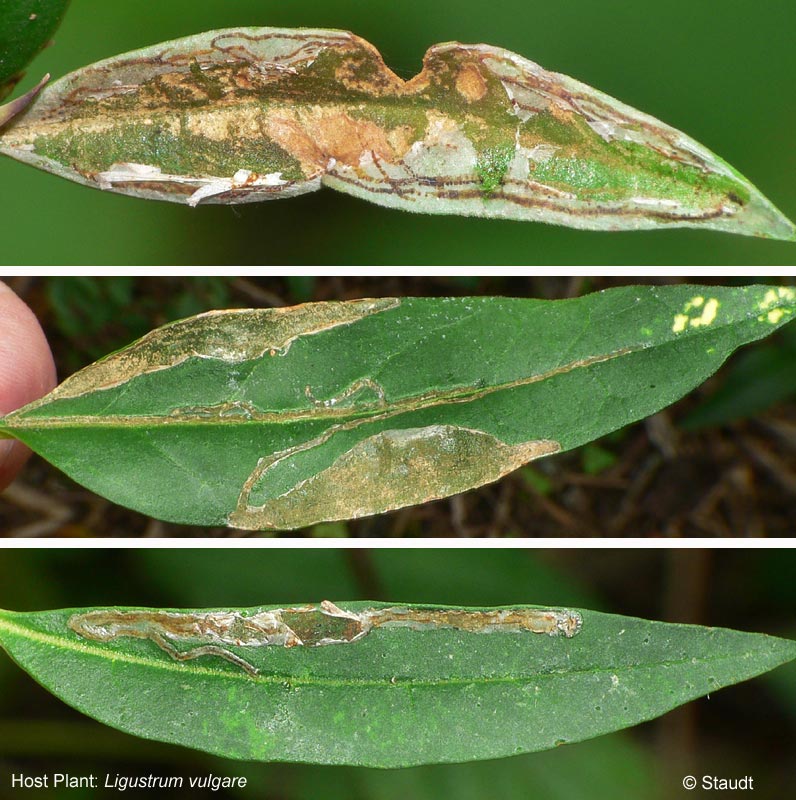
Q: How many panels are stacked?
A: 3